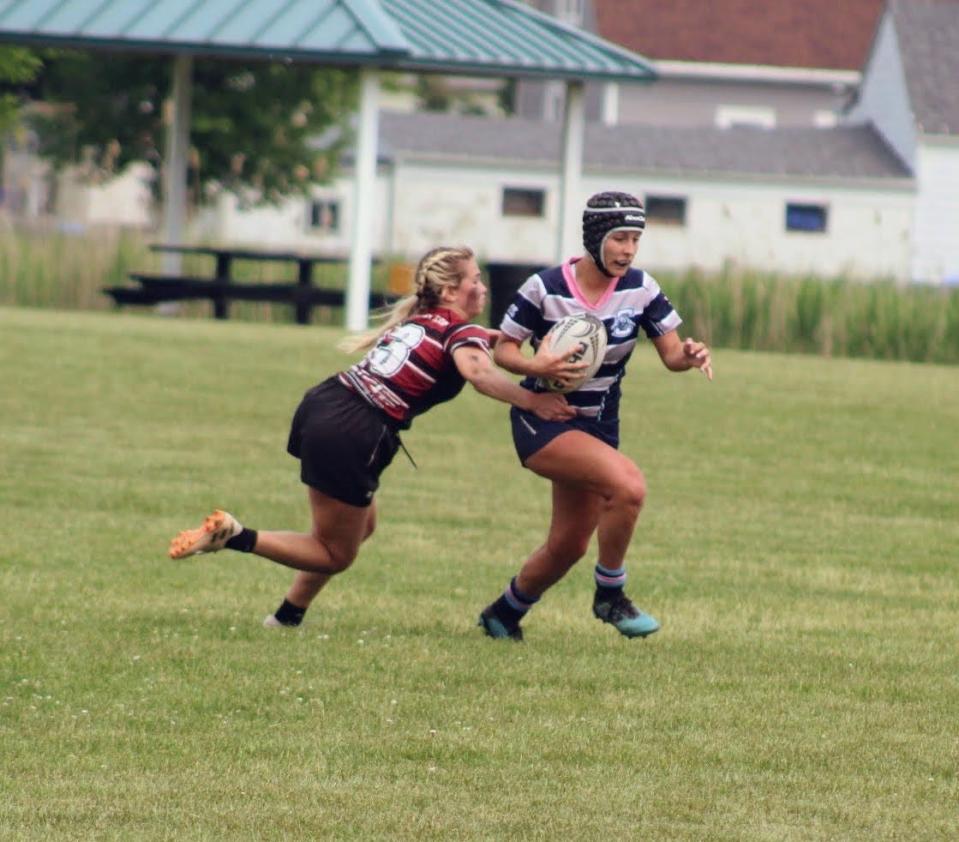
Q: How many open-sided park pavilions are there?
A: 1